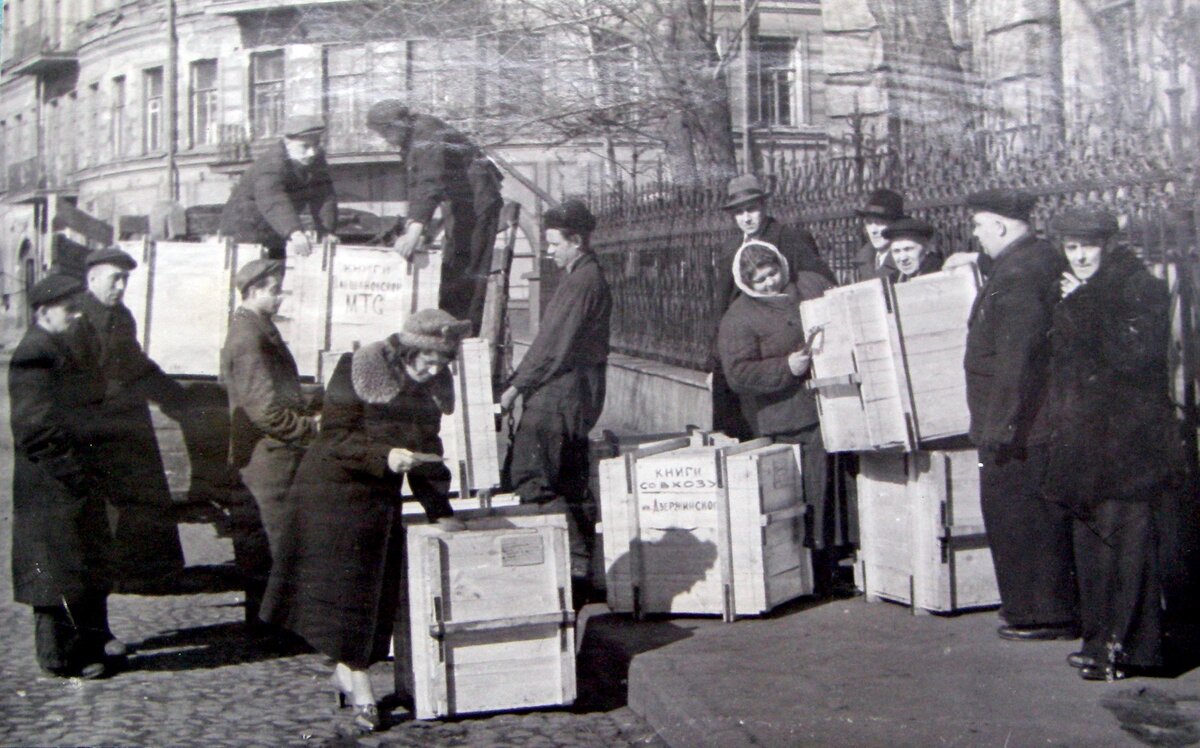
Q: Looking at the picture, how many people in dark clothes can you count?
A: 13